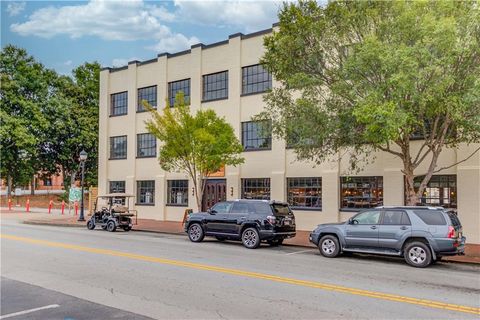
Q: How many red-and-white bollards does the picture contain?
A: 5